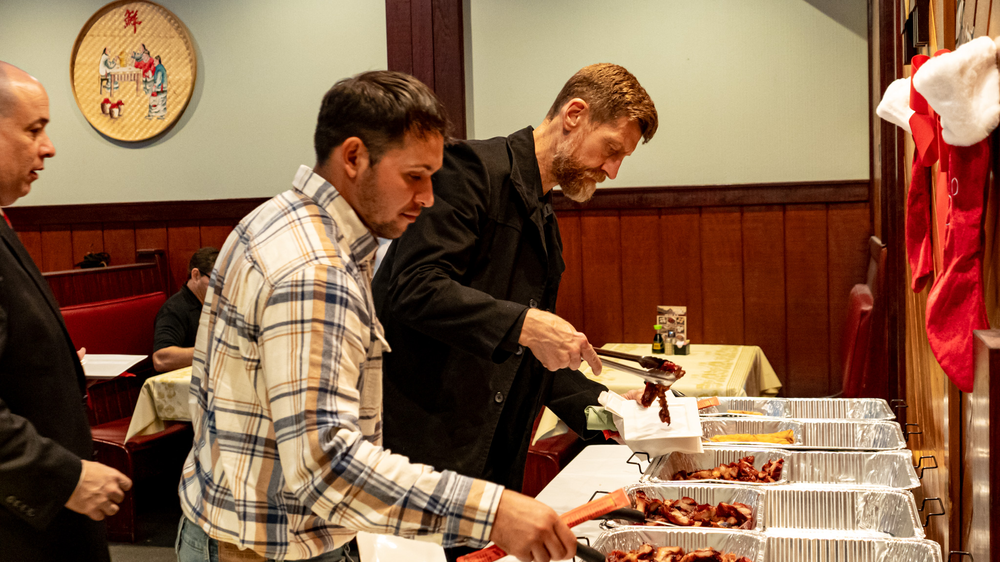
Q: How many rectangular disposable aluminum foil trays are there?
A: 10